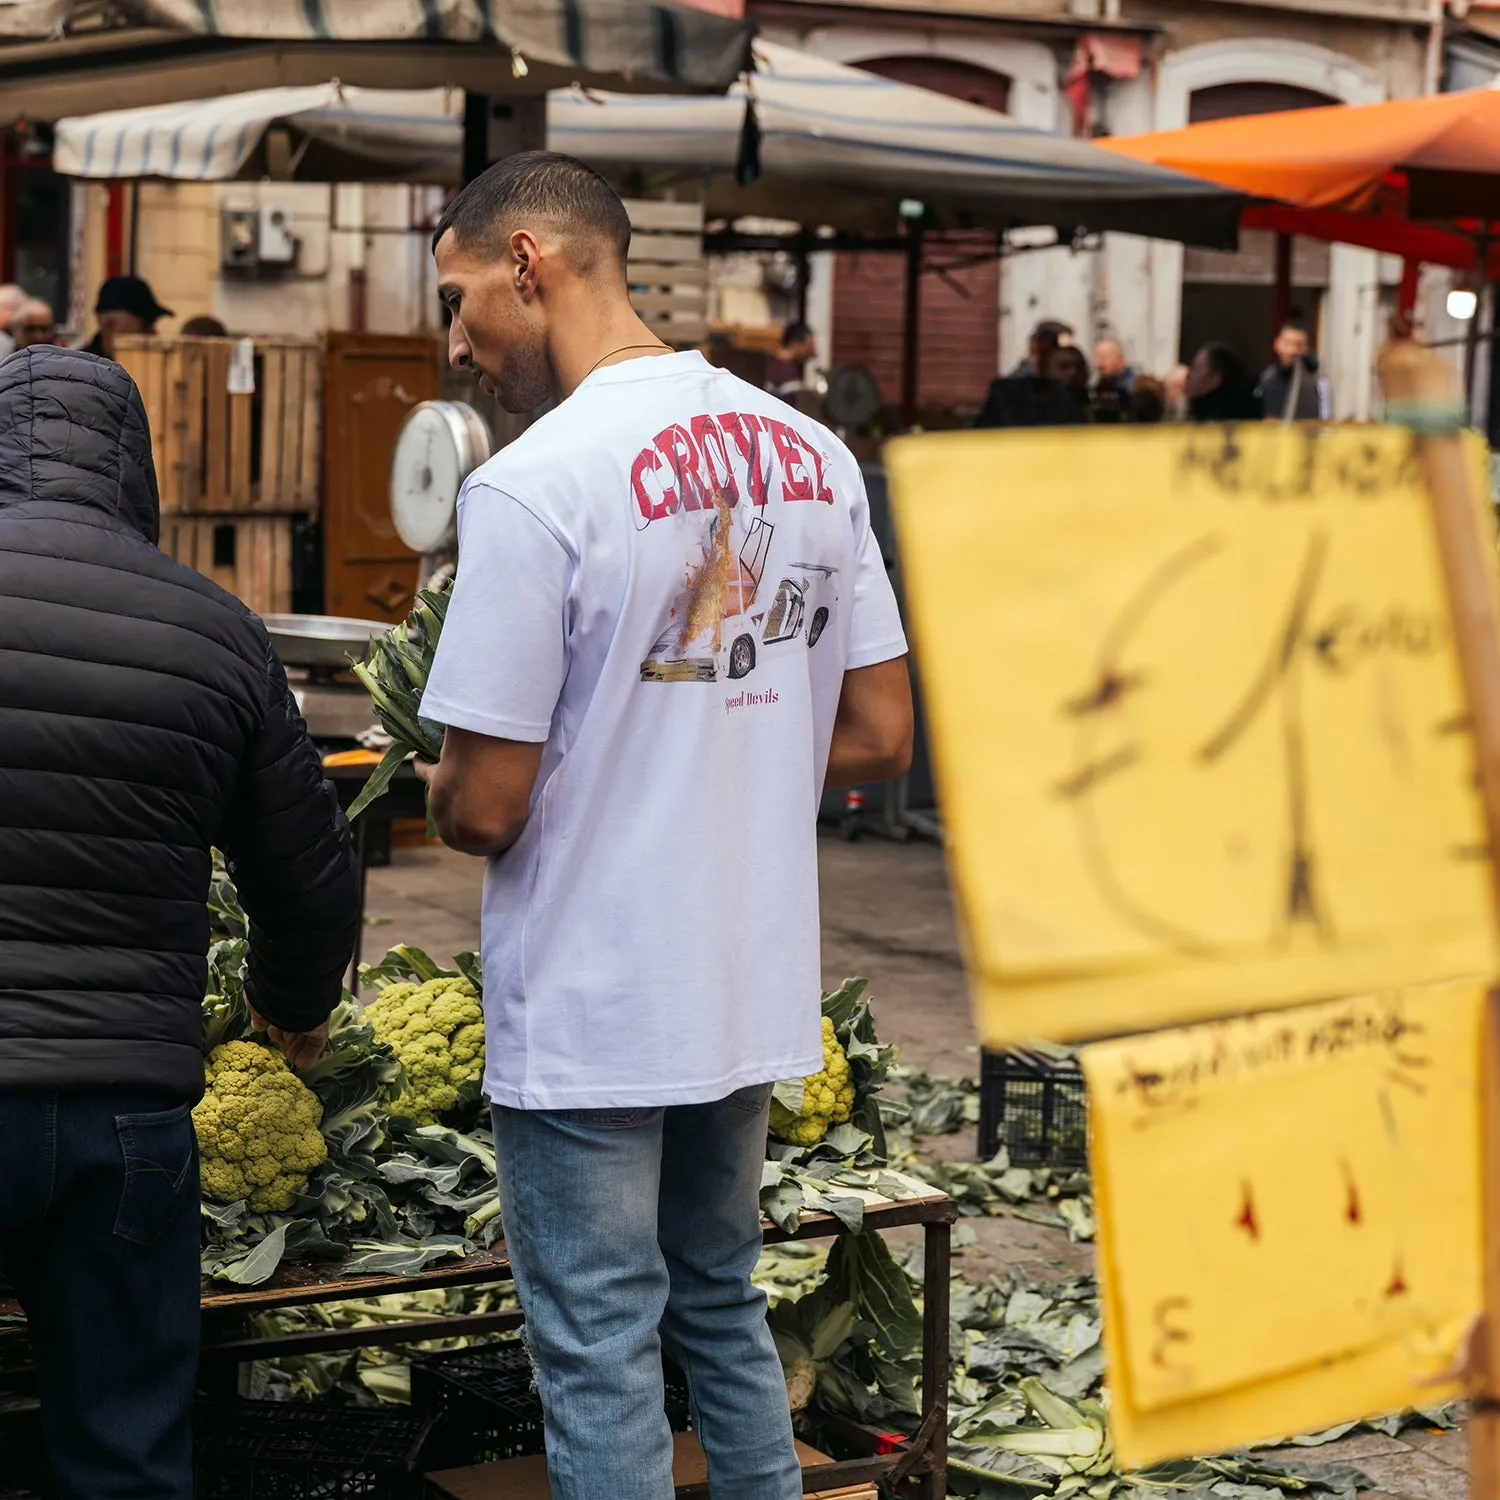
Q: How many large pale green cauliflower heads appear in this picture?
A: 3